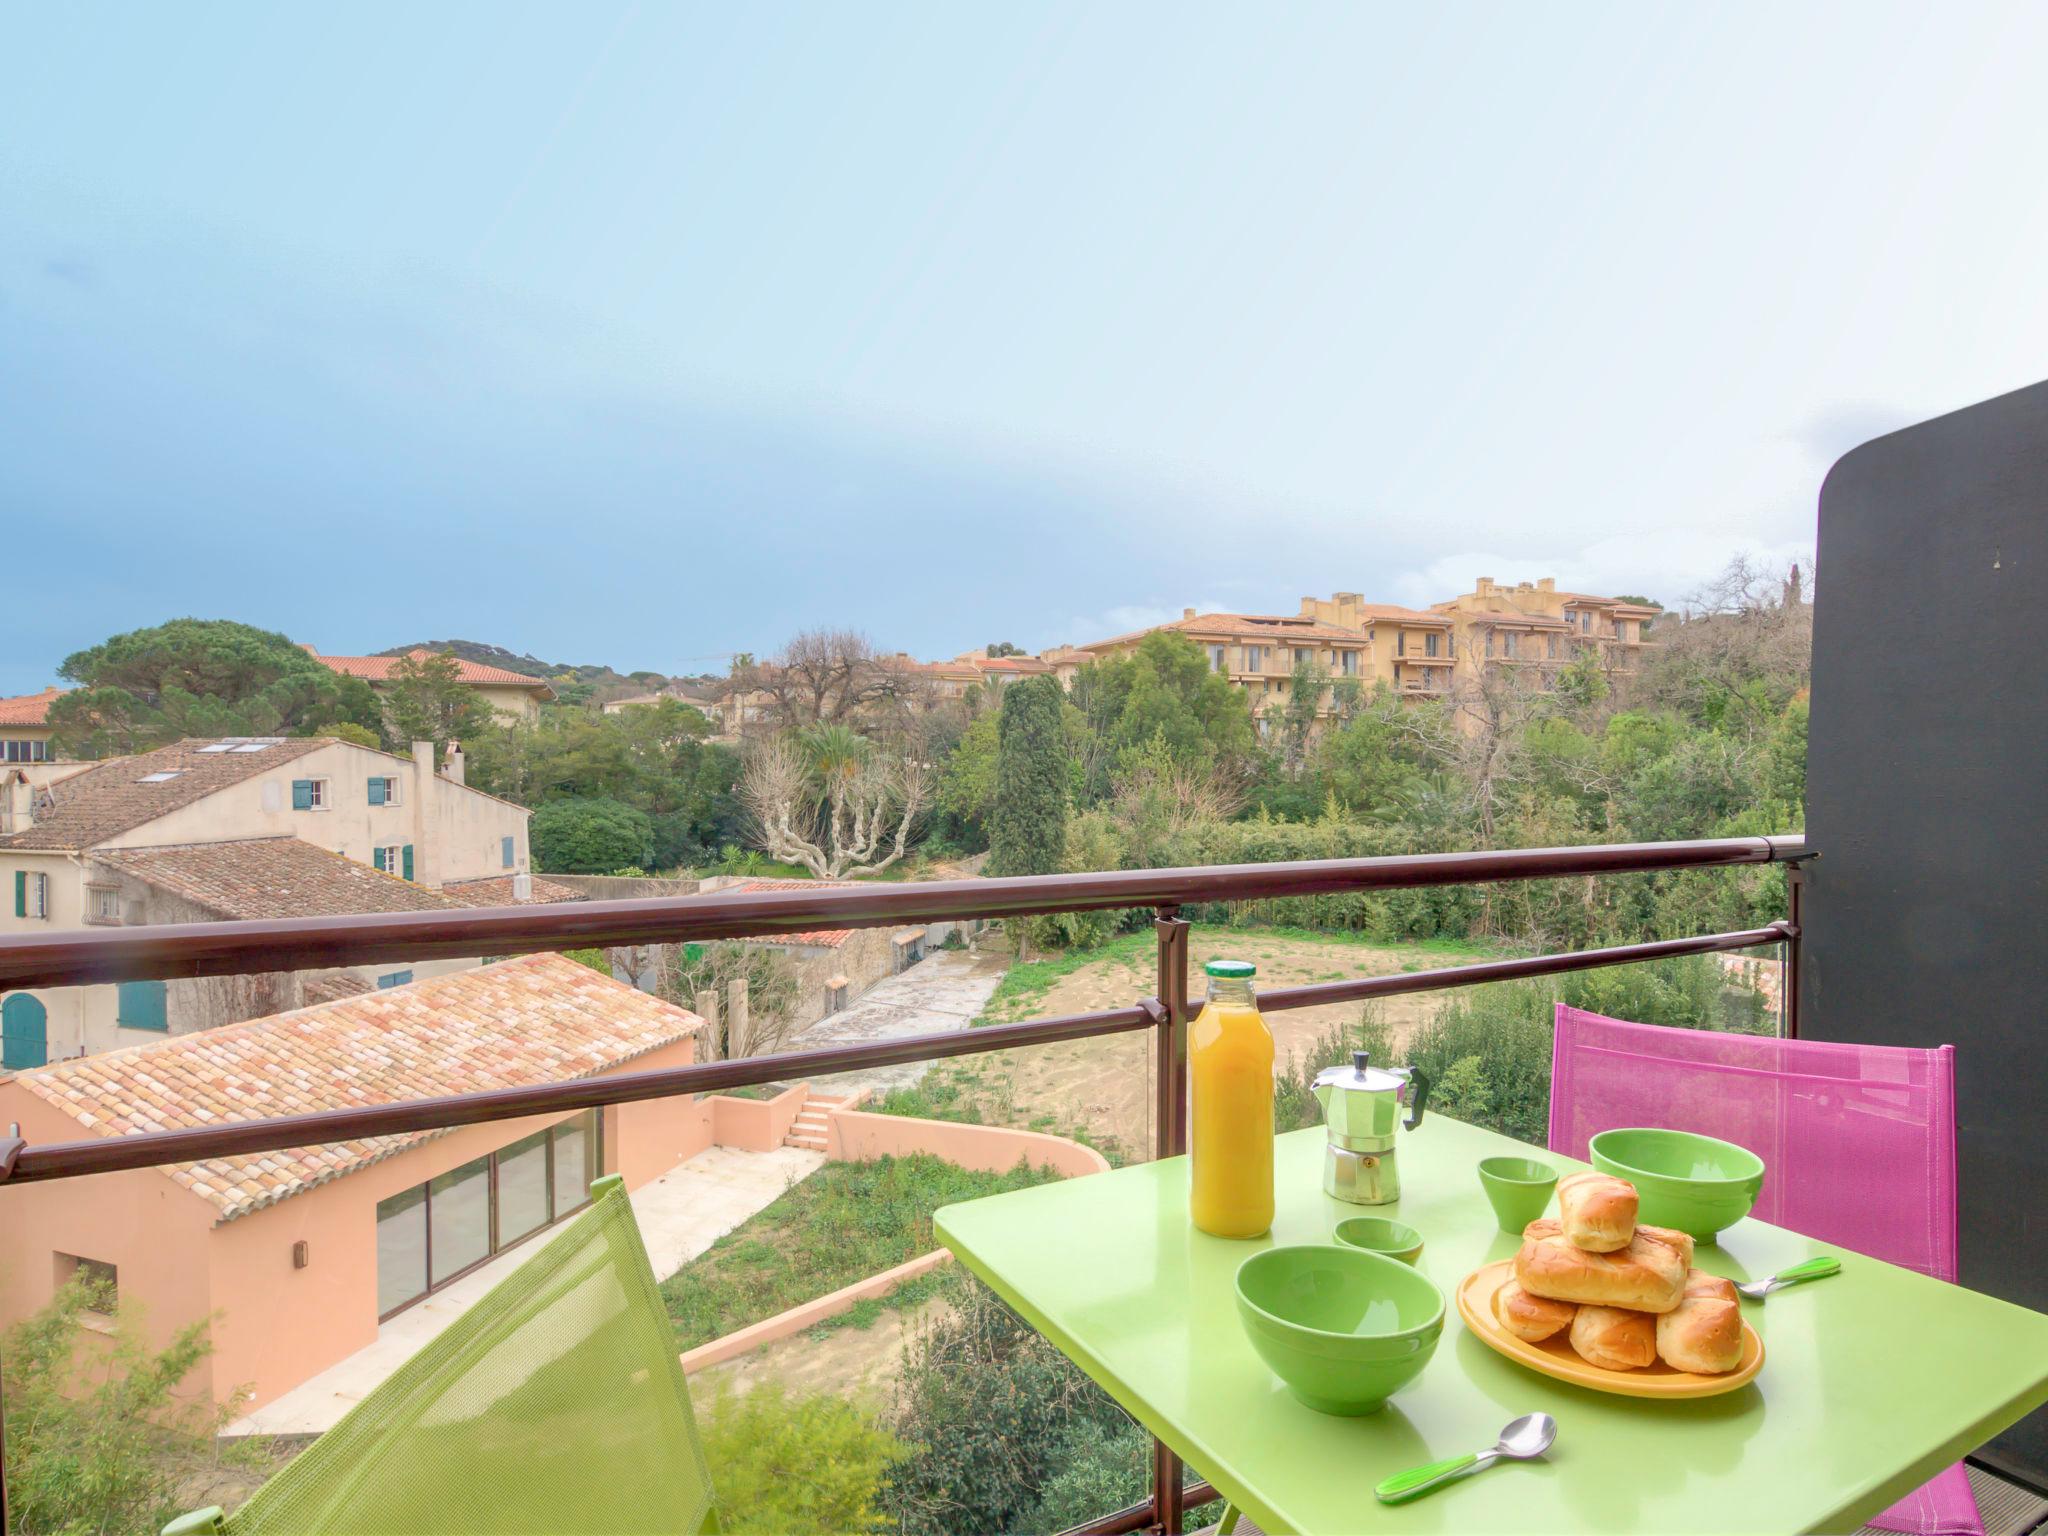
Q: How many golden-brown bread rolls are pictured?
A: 6